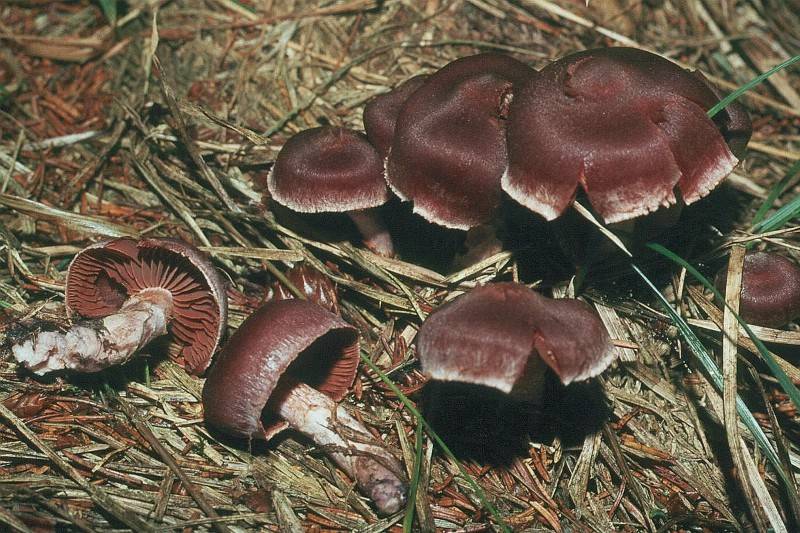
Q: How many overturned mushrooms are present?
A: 2